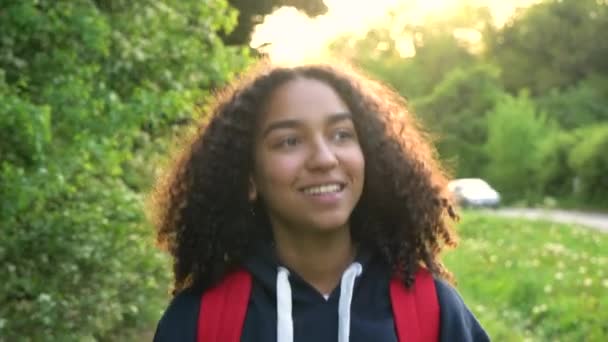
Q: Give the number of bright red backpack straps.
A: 2